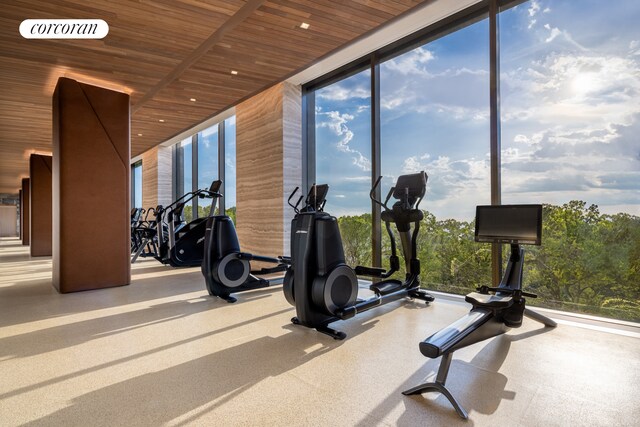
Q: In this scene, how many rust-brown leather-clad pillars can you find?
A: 4